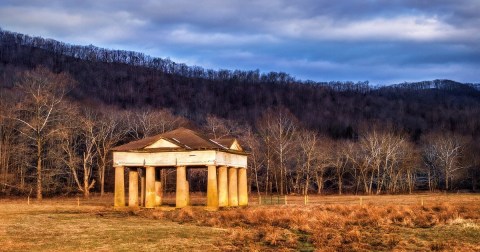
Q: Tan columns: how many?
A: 11